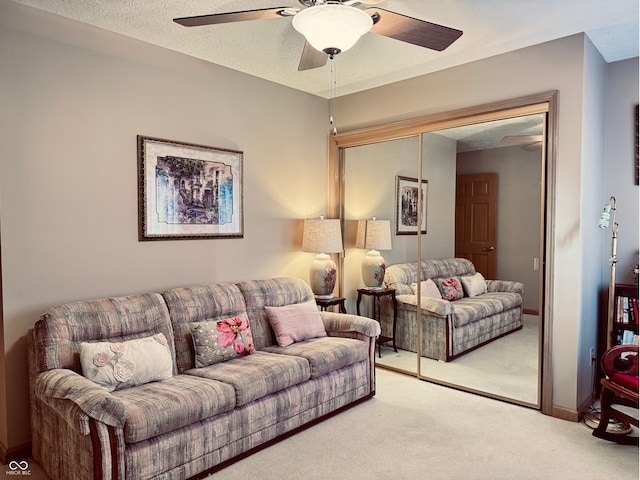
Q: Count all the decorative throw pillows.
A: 3